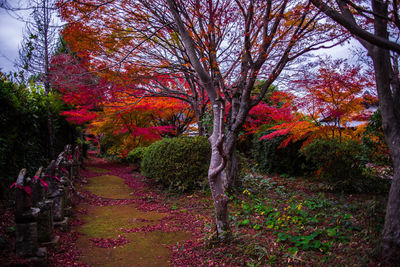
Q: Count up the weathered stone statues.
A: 6